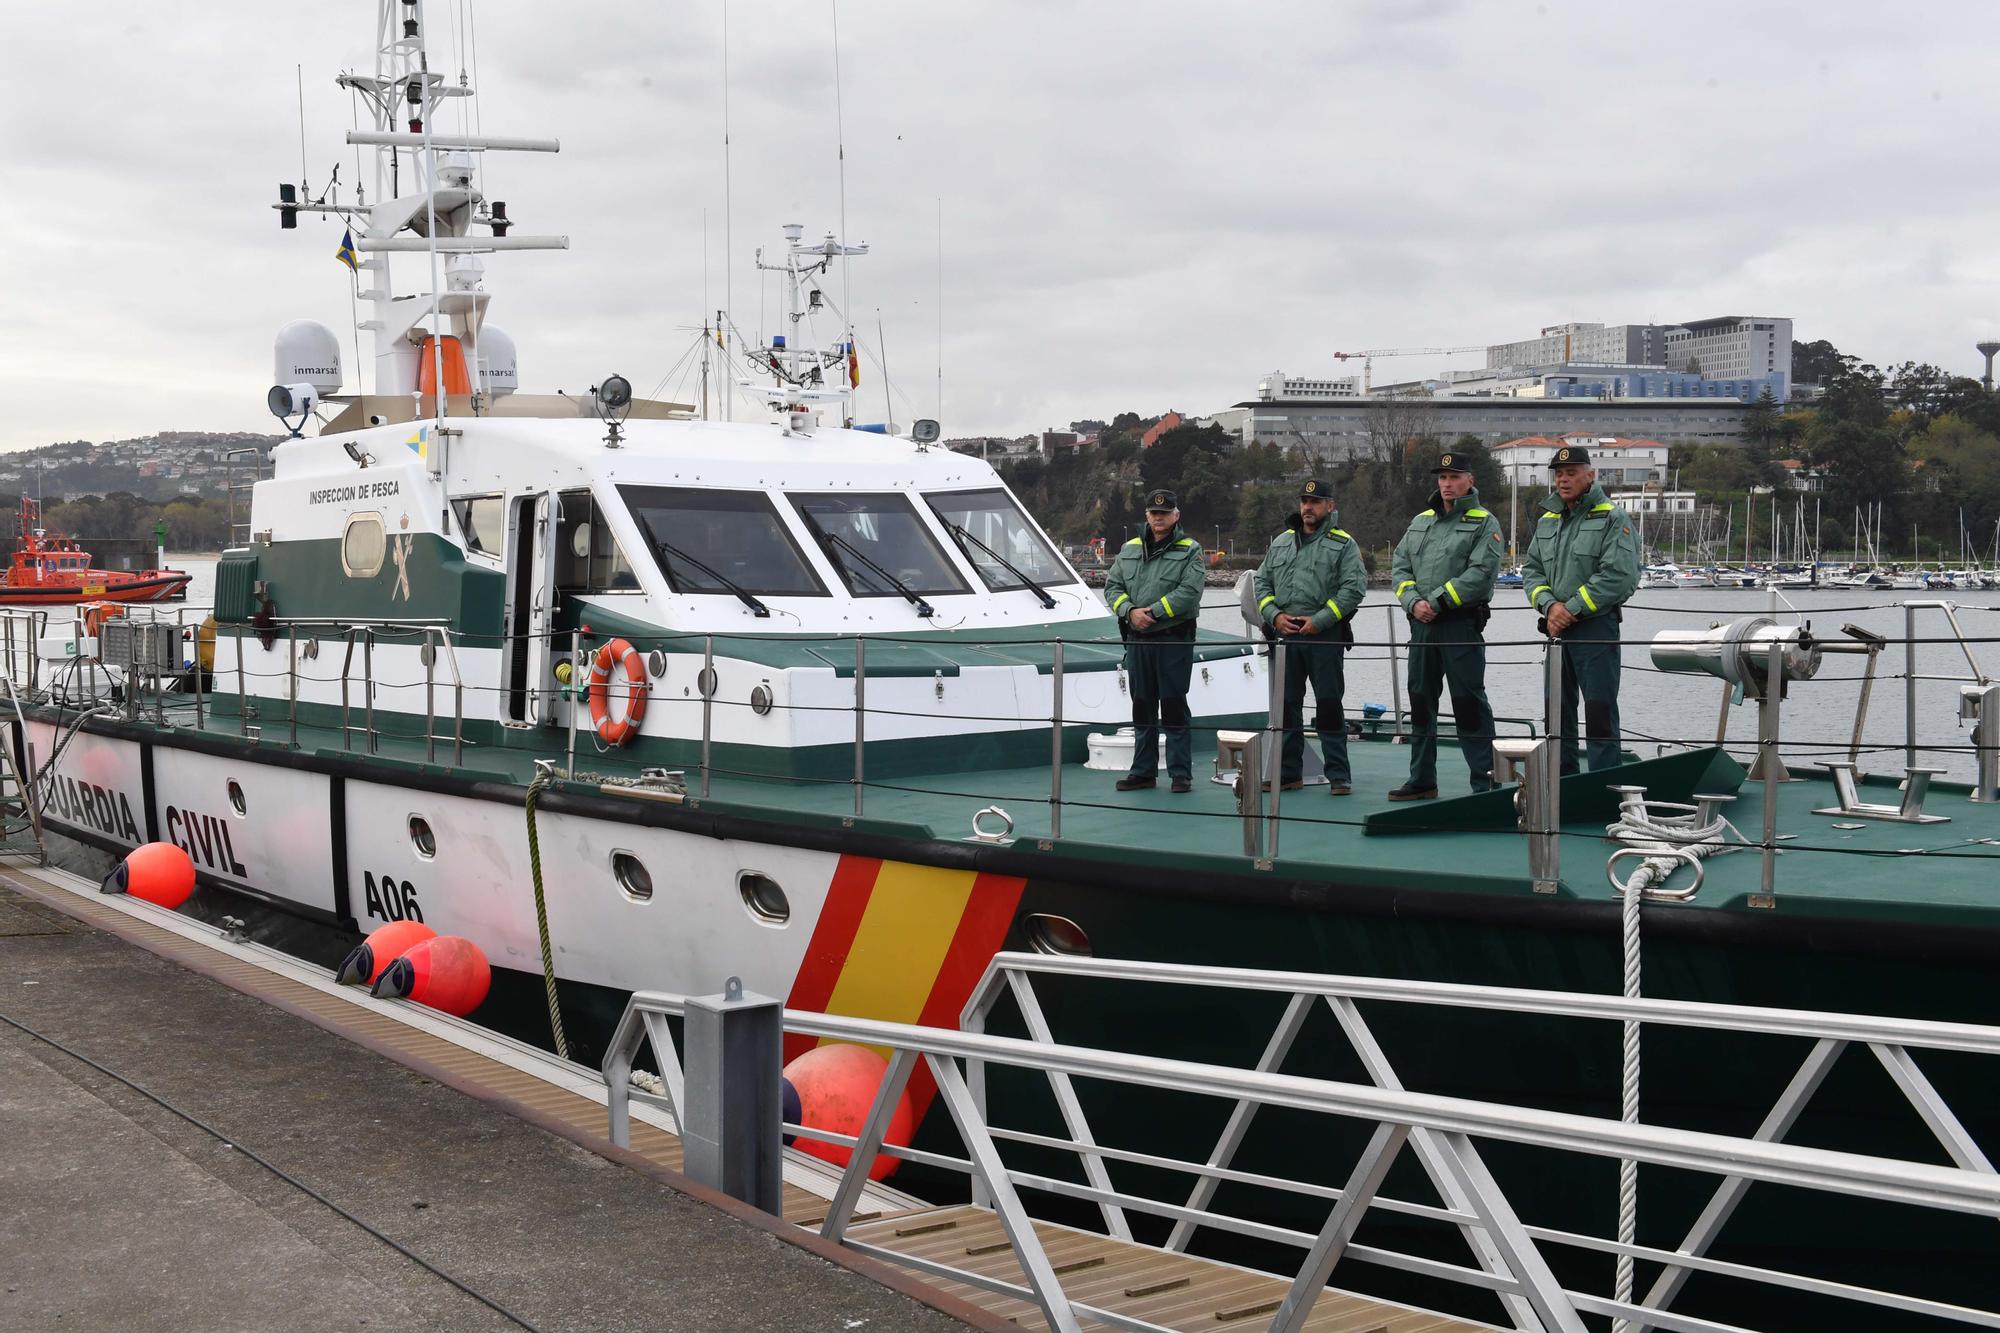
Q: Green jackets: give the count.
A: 4